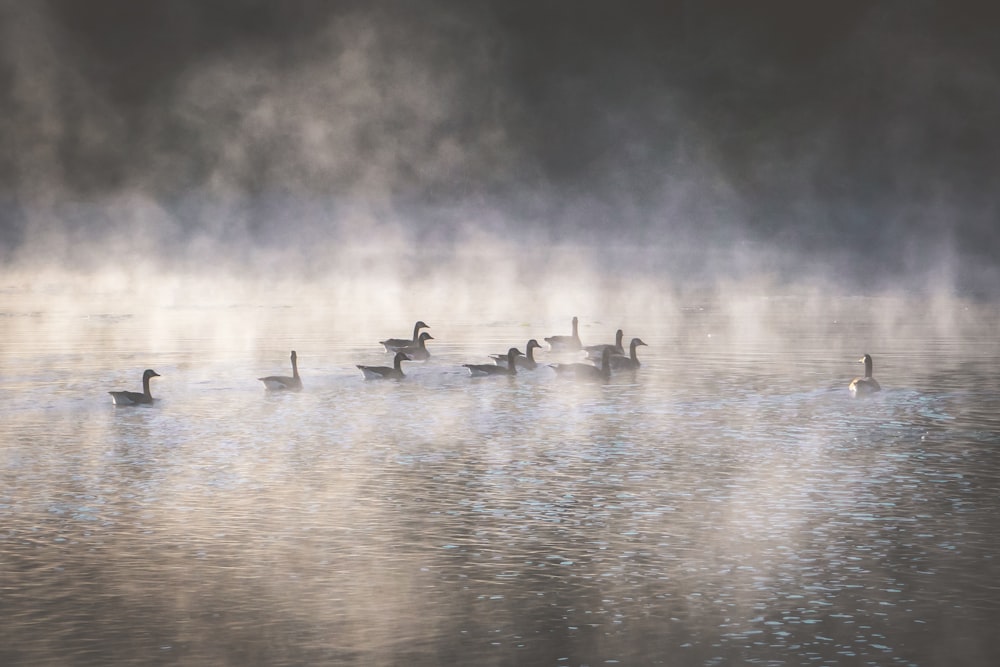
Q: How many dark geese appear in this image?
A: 12